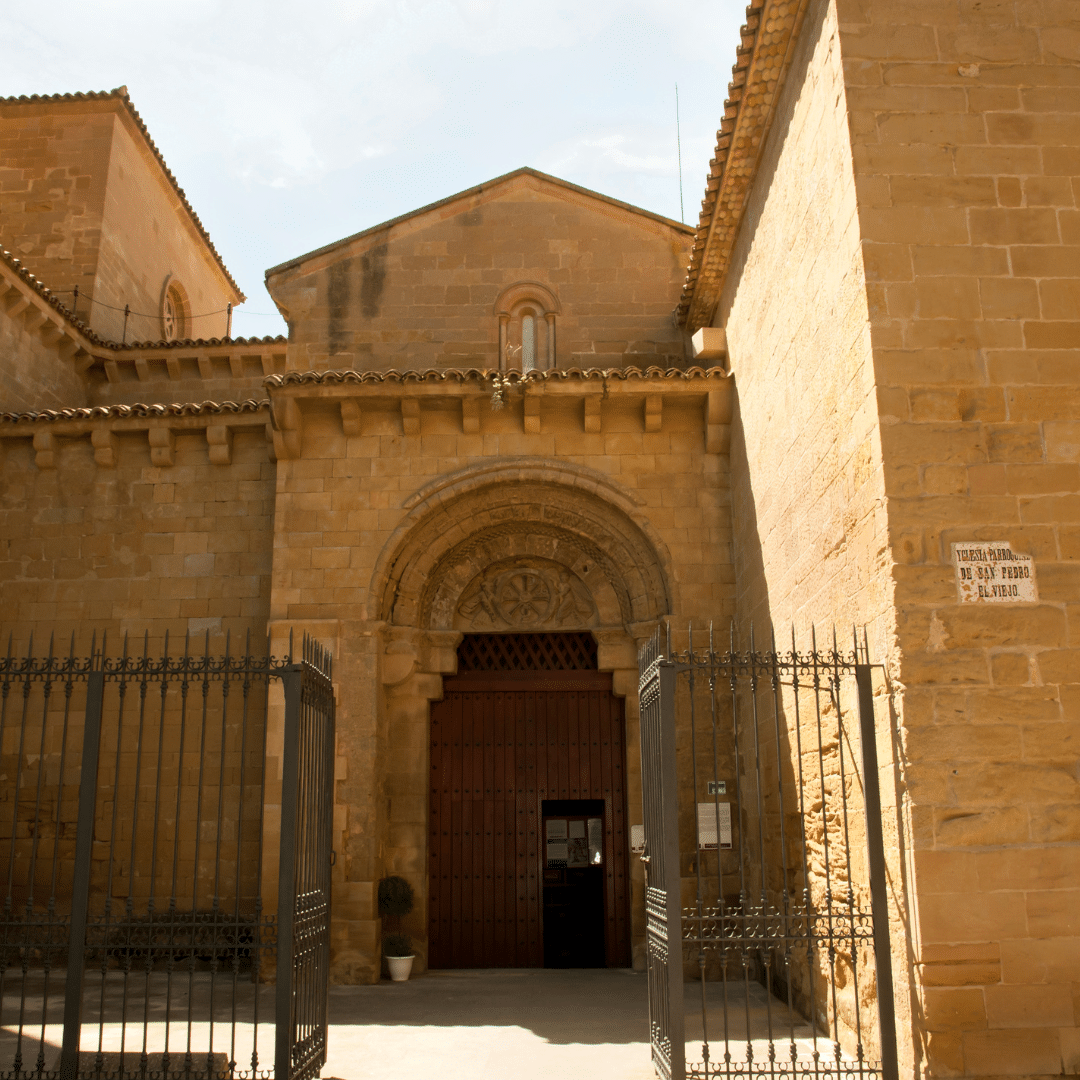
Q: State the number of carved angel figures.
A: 2